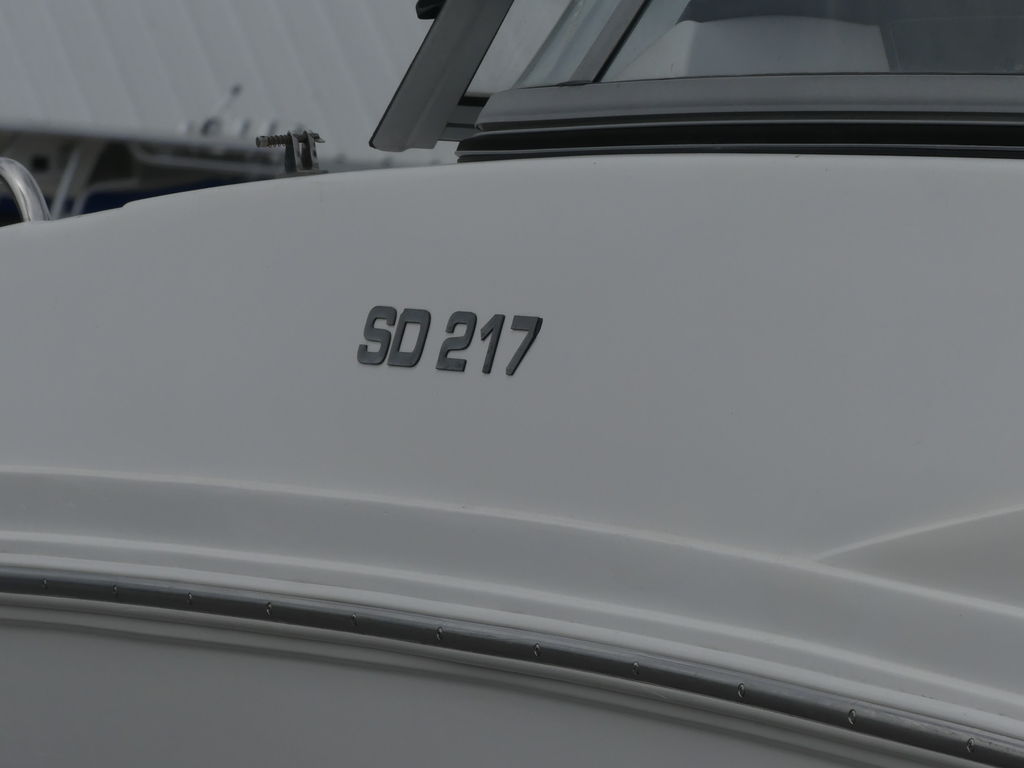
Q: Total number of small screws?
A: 11